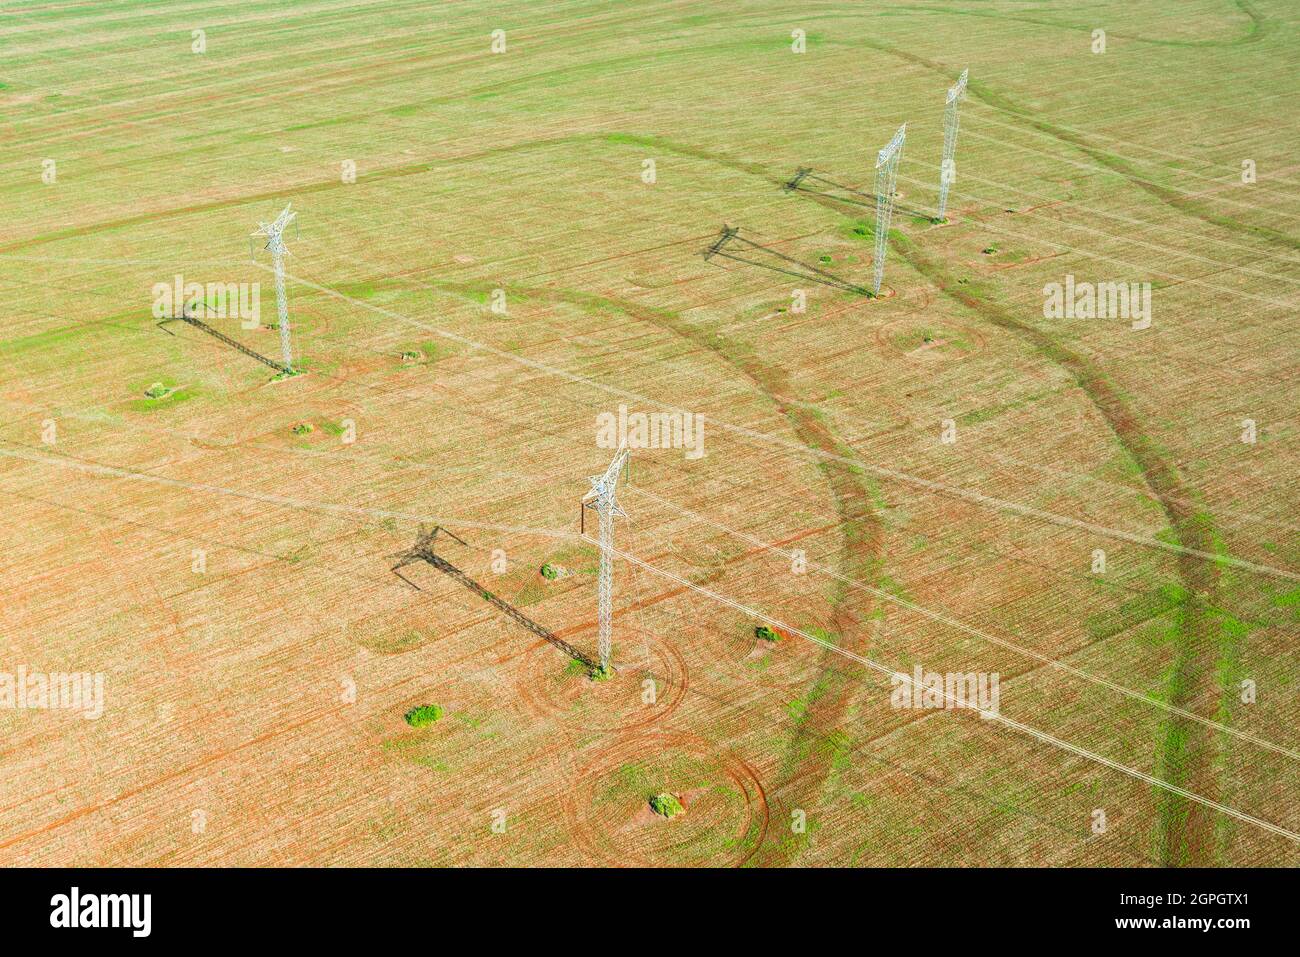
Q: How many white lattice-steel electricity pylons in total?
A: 4